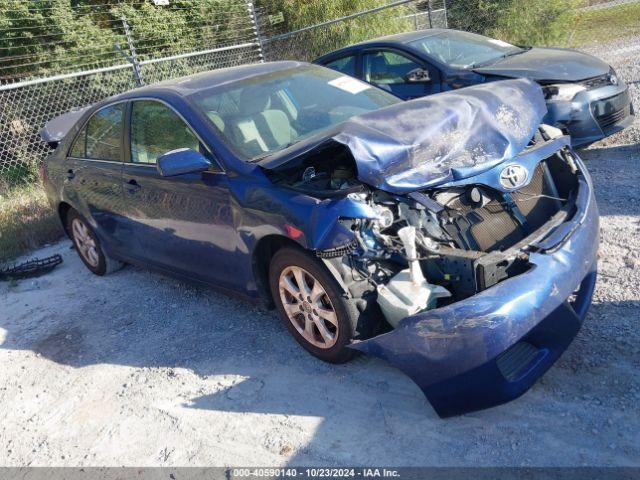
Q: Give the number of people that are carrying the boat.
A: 0